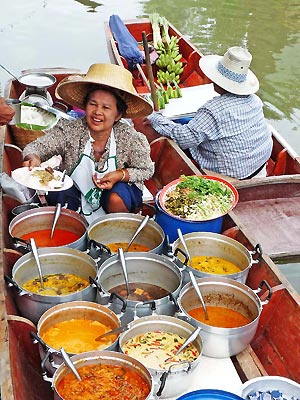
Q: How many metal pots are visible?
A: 9